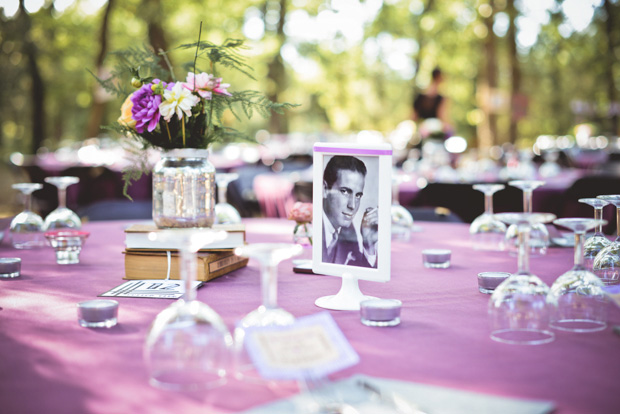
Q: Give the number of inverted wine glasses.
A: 12